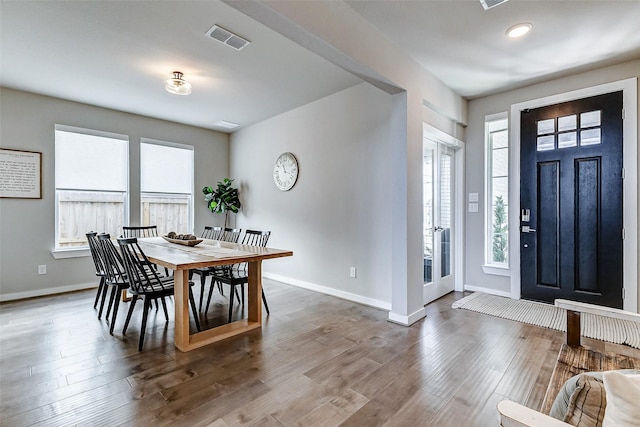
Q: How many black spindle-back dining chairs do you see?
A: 7